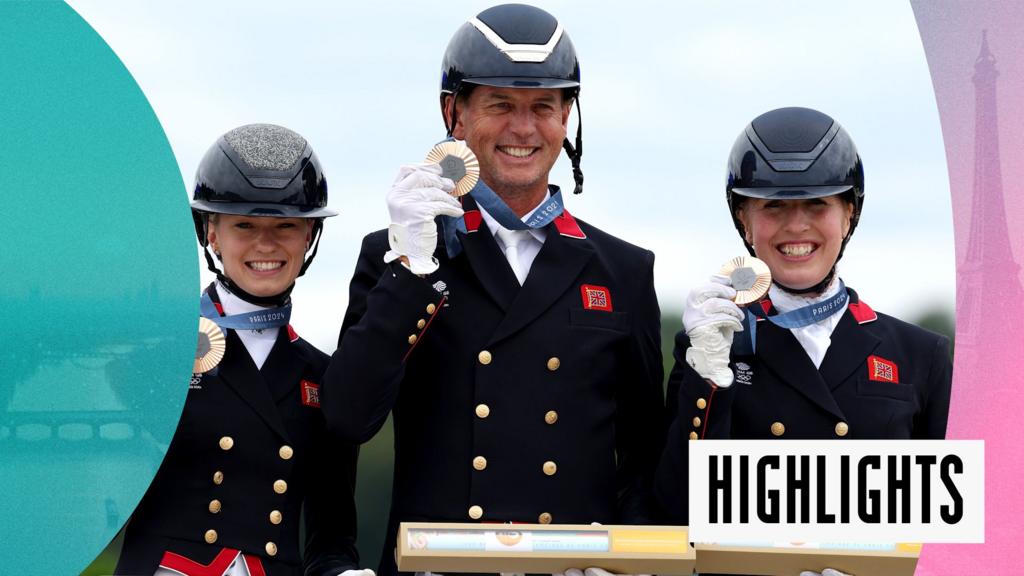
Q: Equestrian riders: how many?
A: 3